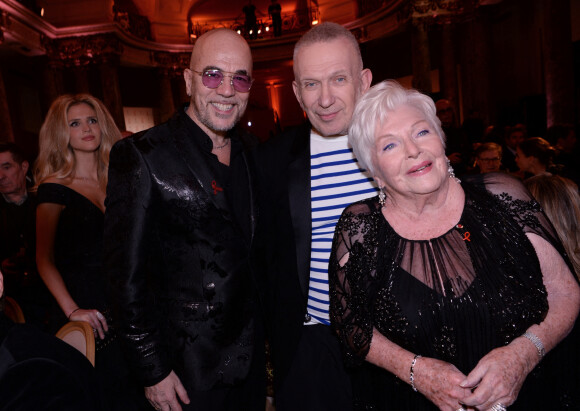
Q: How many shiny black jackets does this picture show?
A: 1